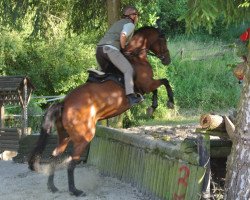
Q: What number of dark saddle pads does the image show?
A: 1